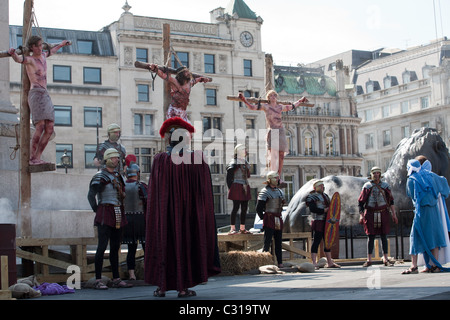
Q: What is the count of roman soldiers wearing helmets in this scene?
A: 8